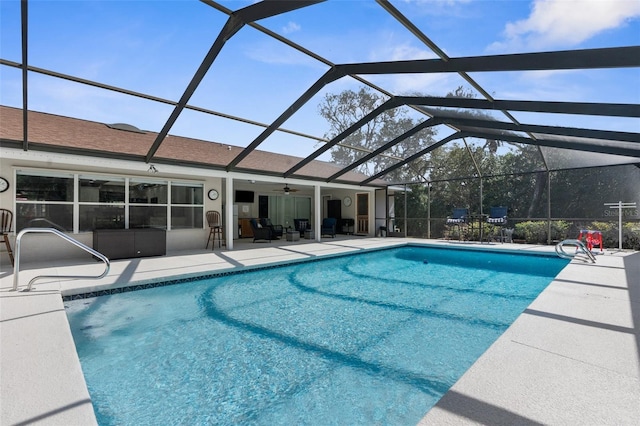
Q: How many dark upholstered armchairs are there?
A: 4